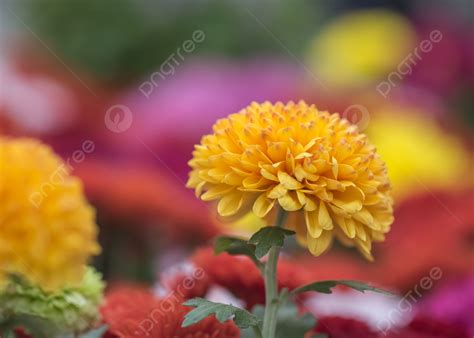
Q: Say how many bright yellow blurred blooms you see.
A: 2